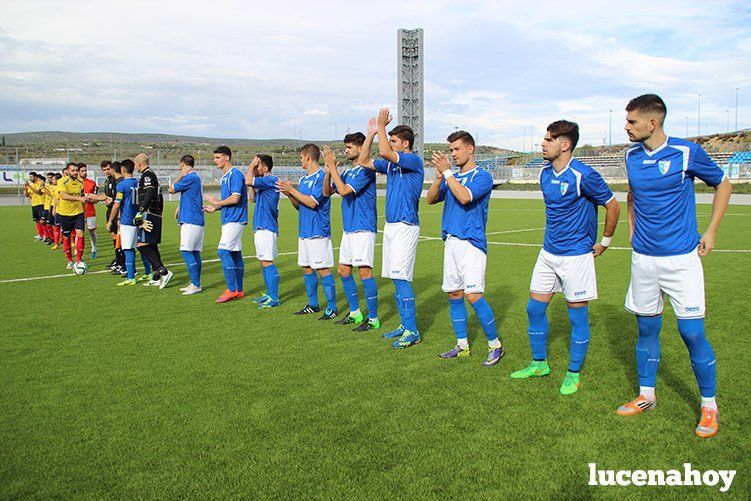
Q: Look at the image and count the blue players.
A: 10